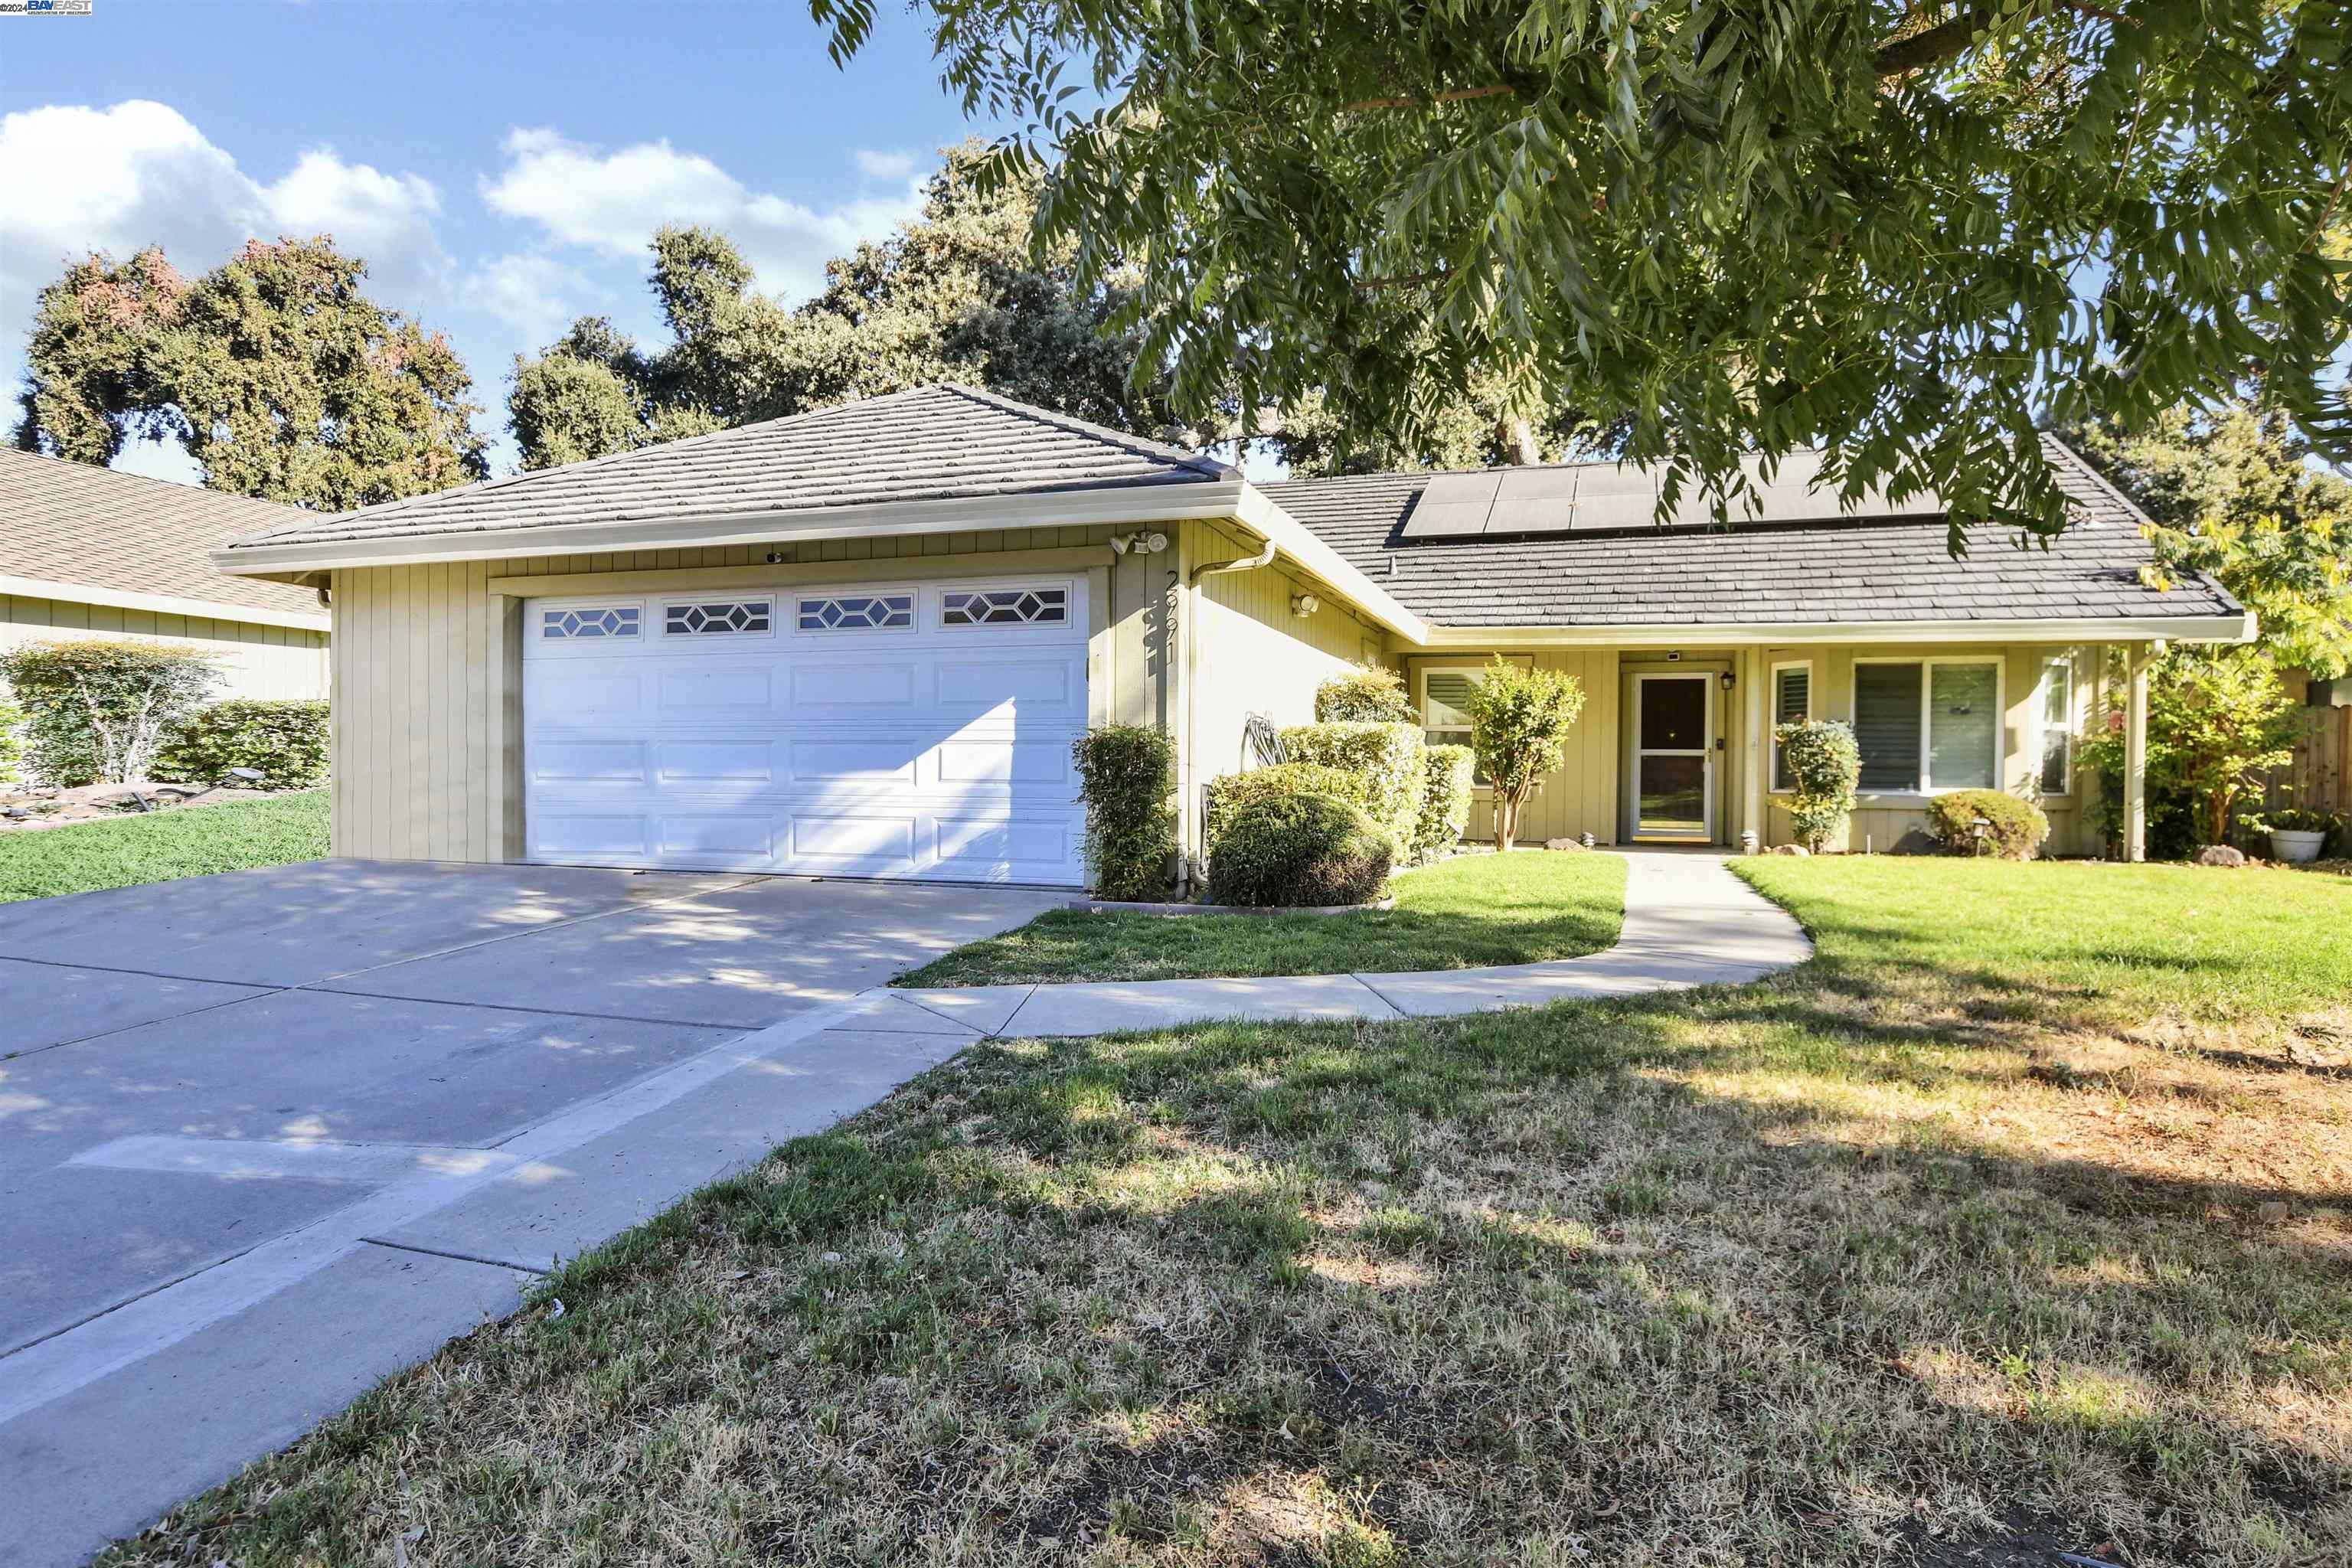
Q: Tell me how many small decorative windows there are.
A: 4